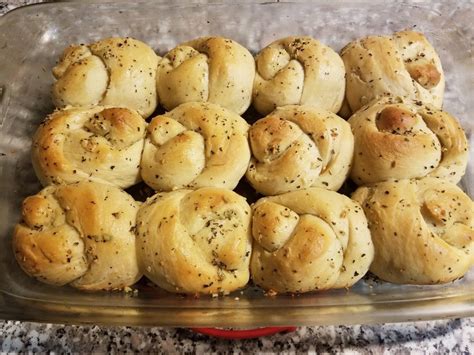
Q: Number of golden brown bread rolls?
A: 12